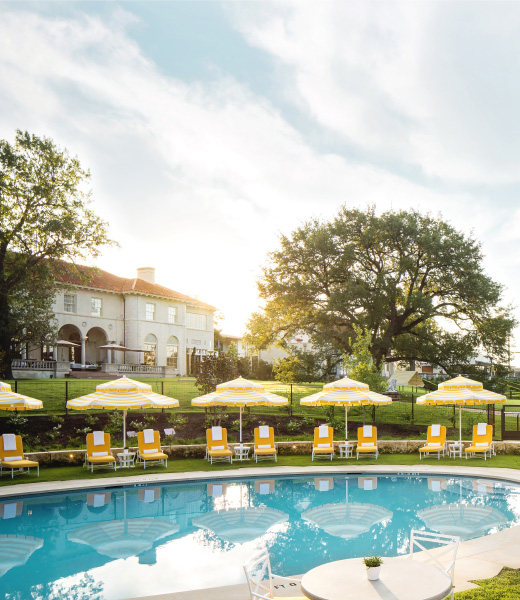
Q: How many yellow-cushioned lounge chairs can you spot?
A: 9